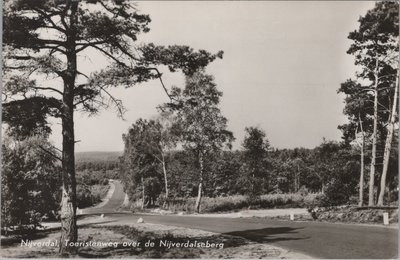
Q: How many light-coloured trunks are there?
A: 5